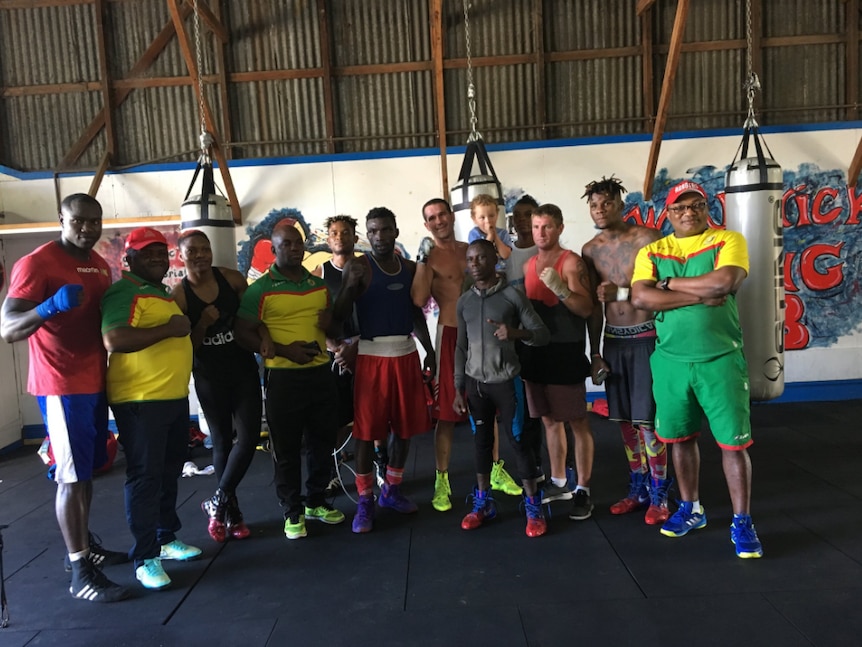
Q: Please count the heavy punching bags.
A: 3